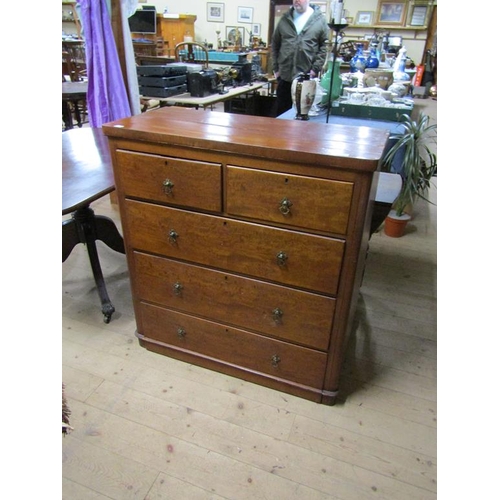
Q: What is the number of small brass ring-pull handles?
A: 8